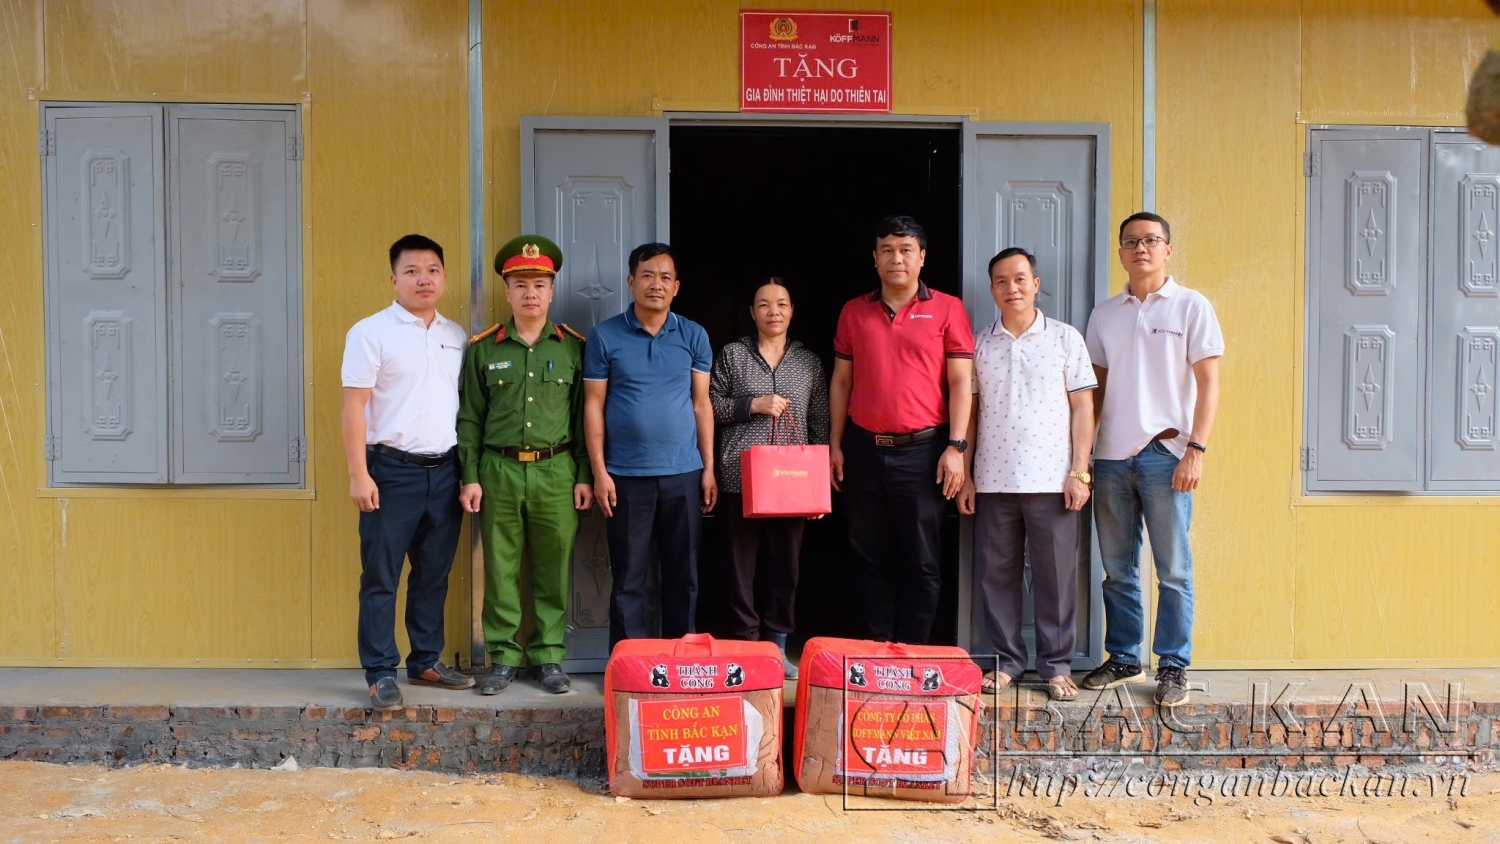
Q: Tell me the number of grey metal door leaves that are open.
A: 2